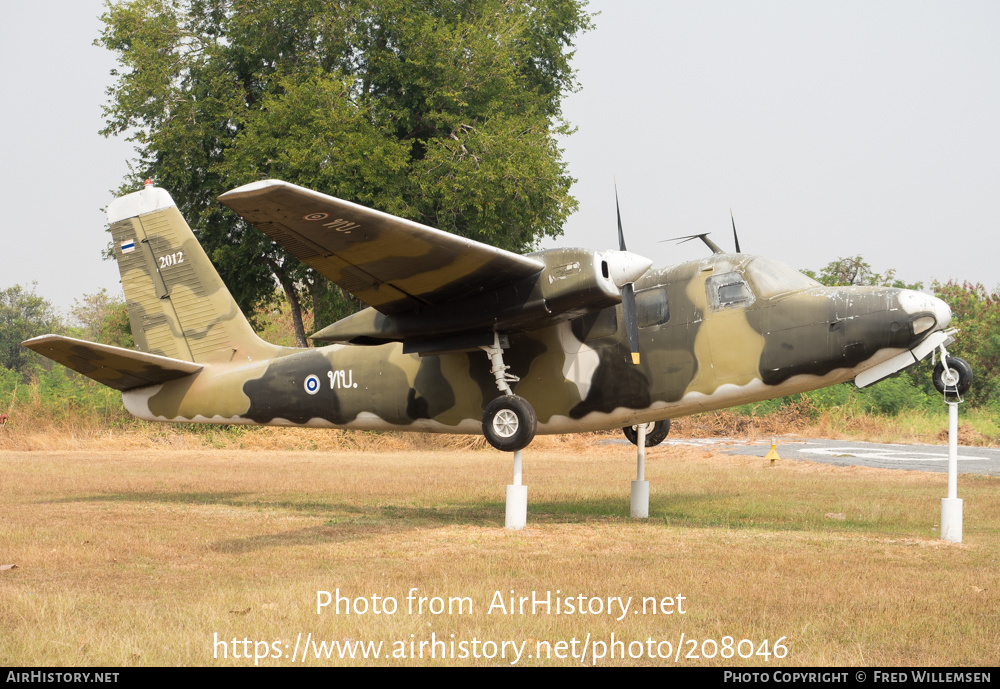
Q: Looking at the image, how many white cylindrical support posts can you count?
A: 3